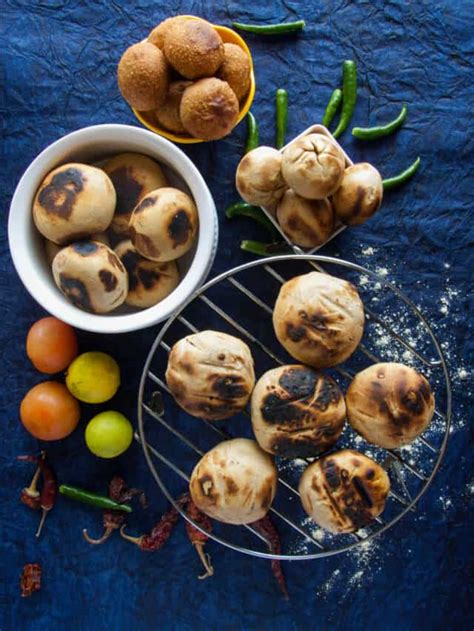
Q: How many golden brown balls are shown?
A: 6